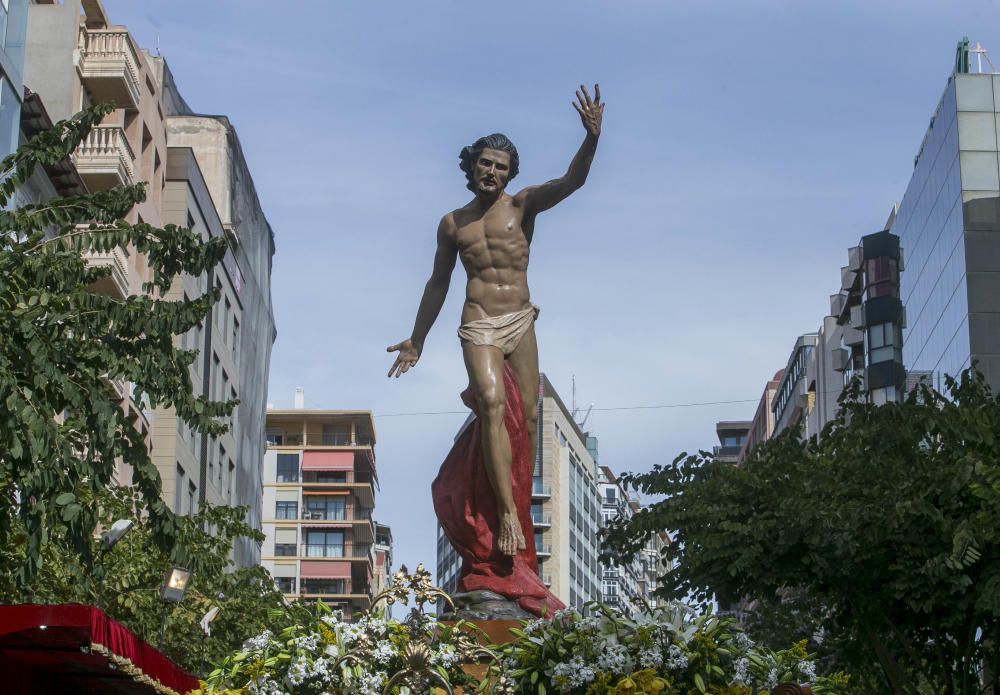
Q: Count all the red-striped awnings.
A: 2